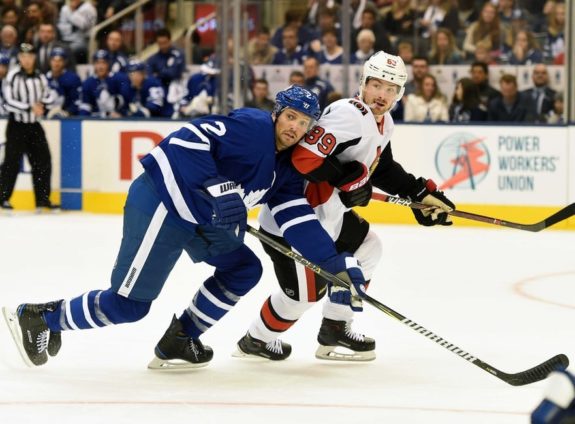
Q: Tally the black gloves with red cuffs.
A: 2